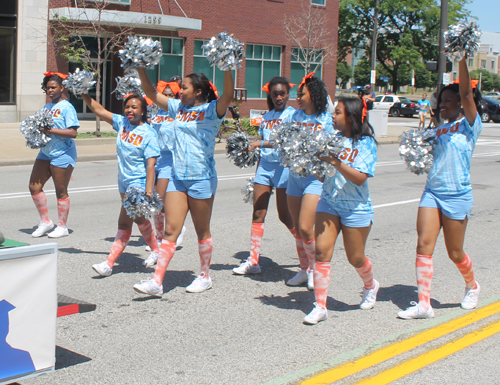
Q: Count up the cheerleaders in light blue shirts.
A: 8